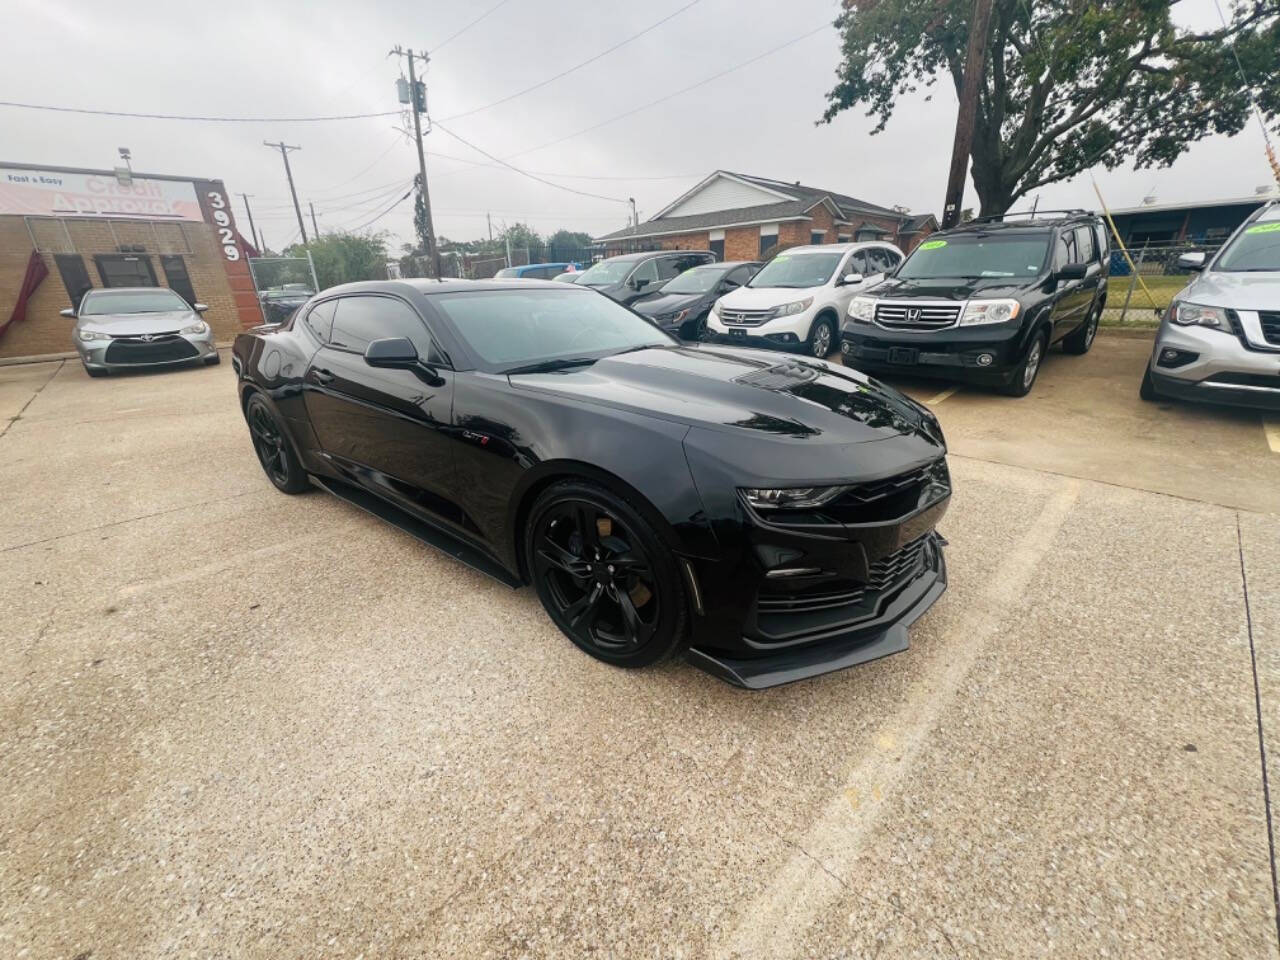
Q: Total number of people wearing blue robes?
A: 0